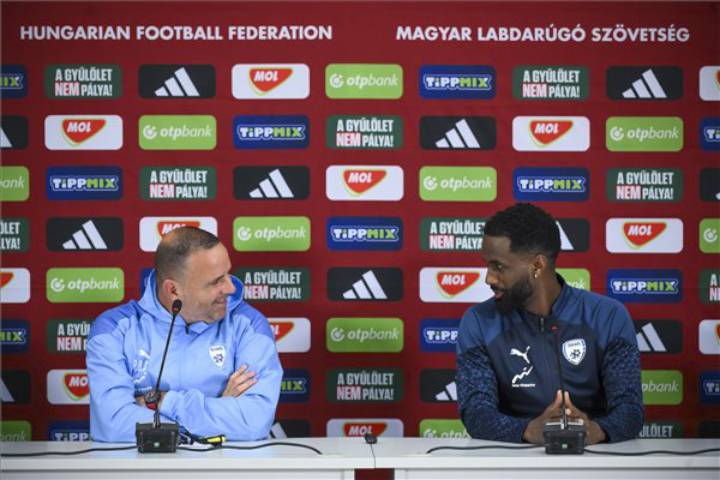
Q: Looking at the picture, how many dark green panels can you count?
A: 12